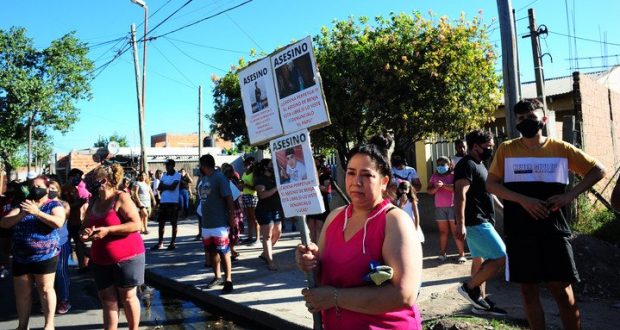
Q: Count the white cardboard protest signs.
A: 3